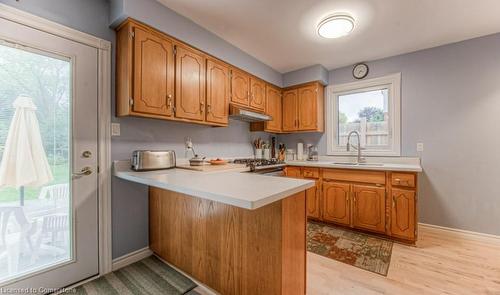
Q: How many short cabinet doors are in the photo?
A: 2